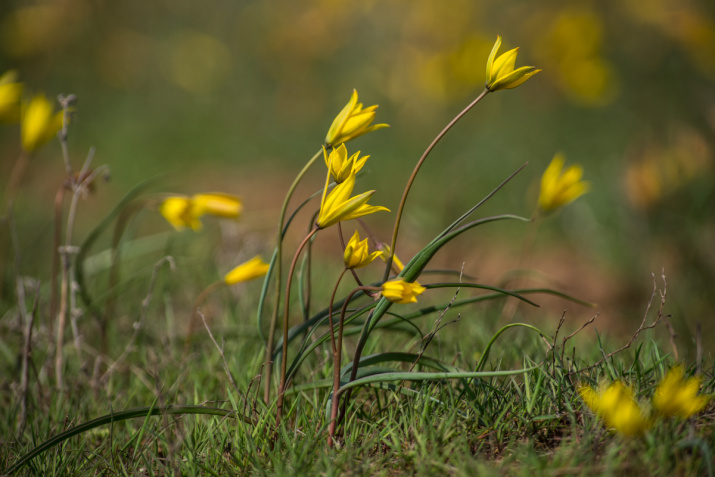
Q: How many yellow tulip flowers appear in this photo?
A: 15